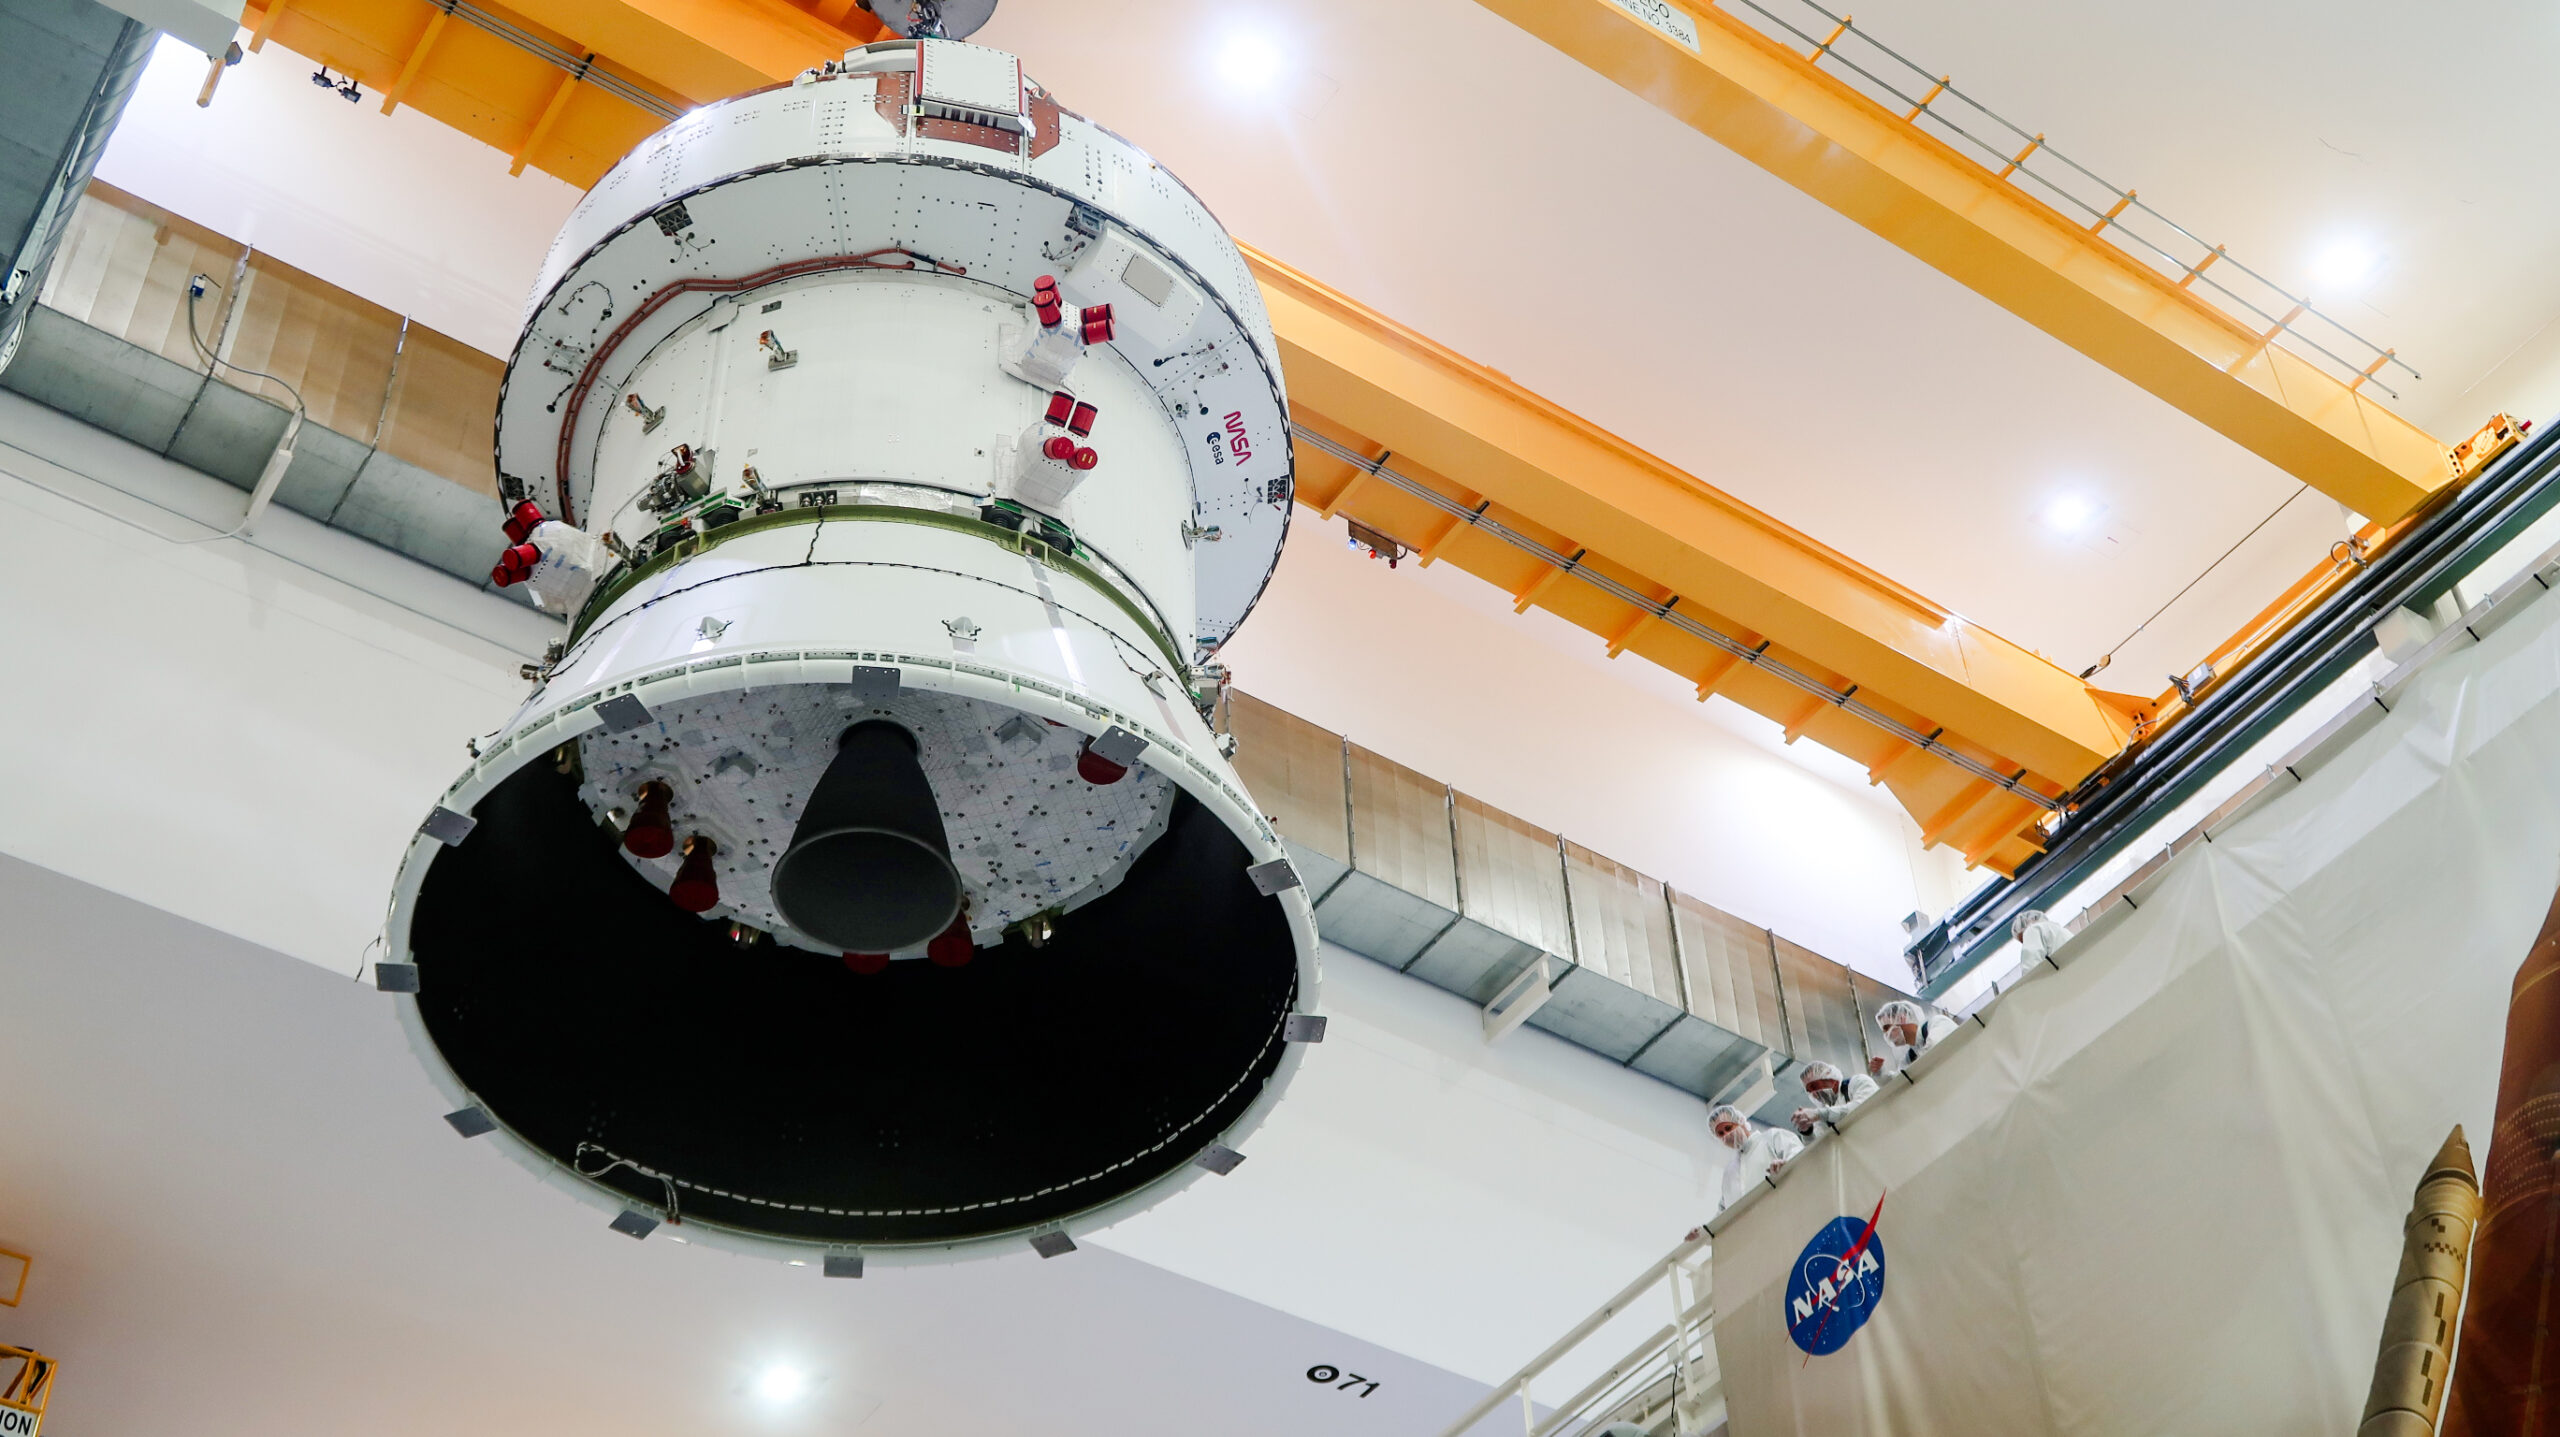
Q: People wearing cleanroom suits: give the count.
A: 4